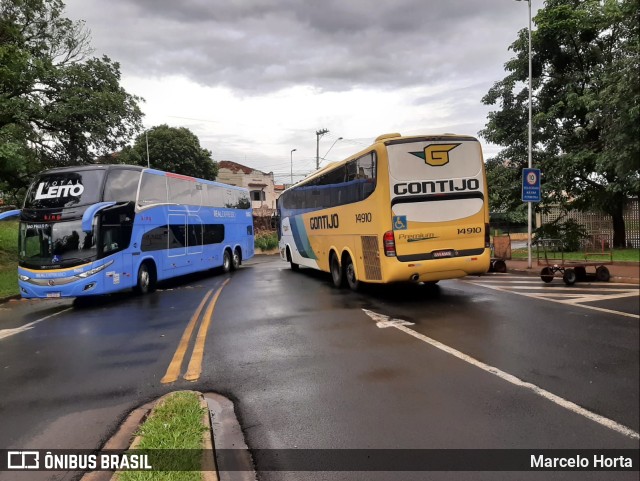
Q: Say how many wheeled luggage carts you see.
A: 2